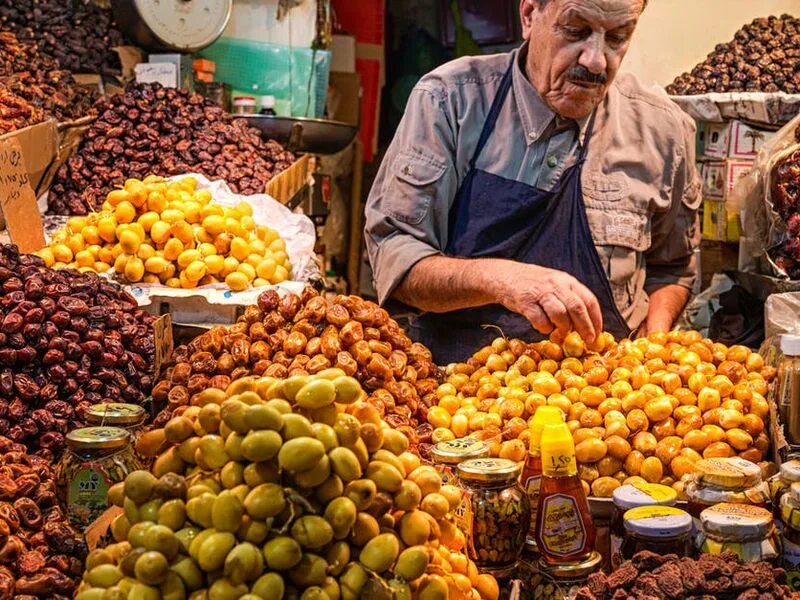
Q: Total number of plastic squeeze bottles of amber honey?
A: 2